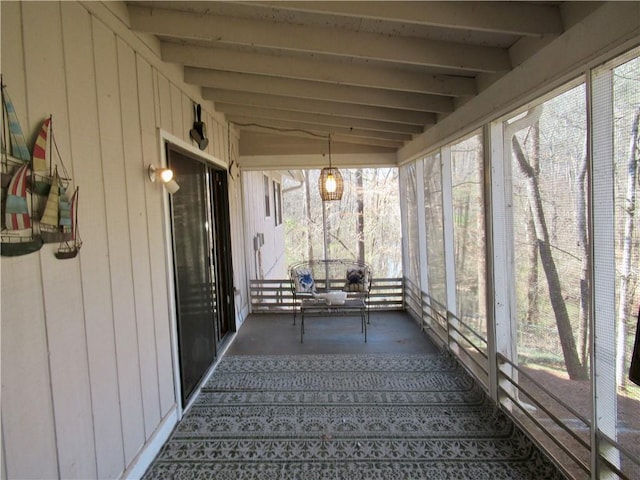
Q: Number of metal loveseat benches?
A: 1